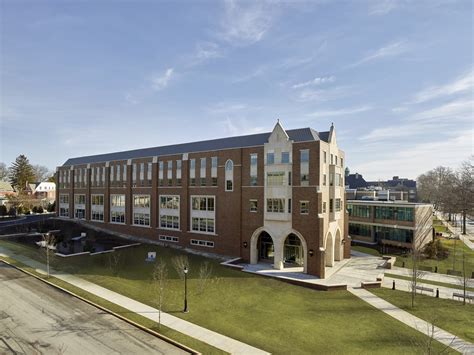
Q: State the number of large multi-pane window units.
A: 7